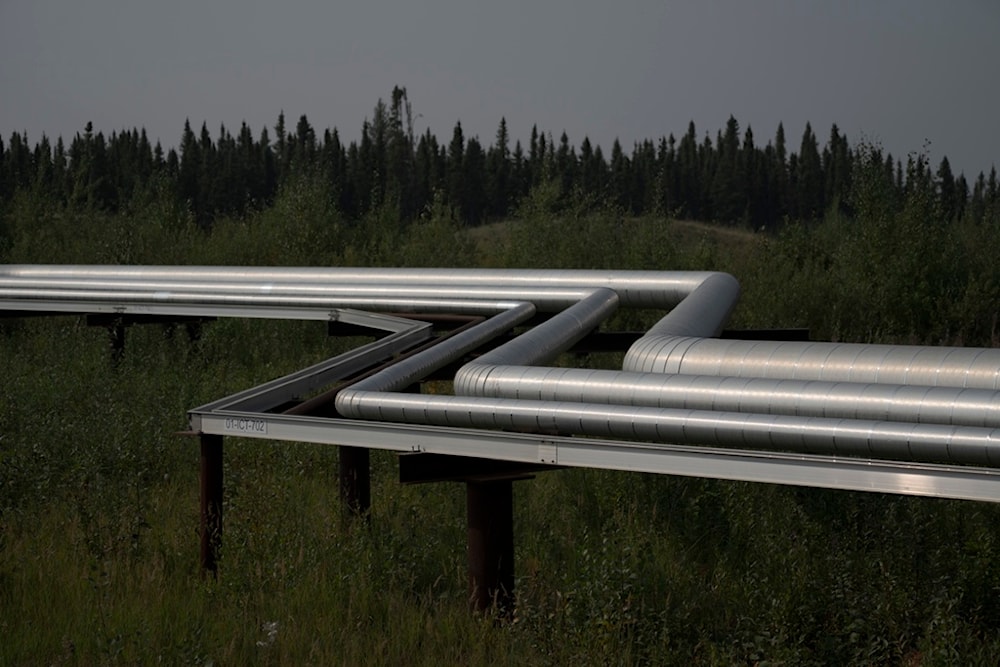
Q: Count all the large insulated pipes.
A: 3